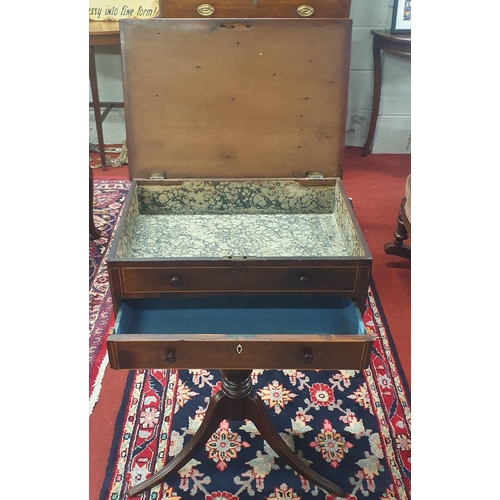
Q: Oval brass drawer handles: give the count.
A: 2